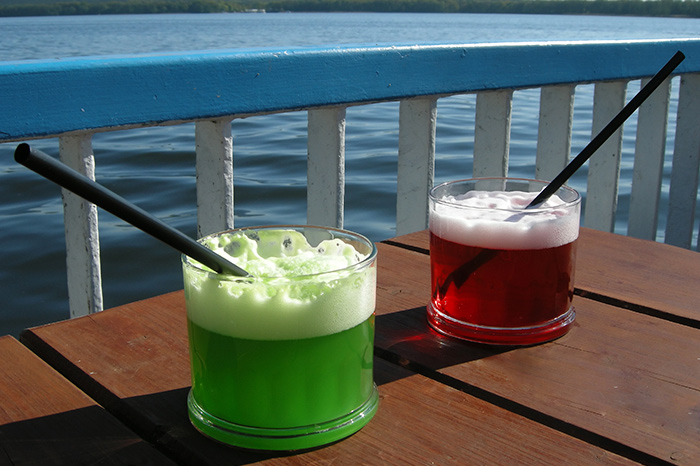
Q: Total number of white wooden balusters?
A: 9